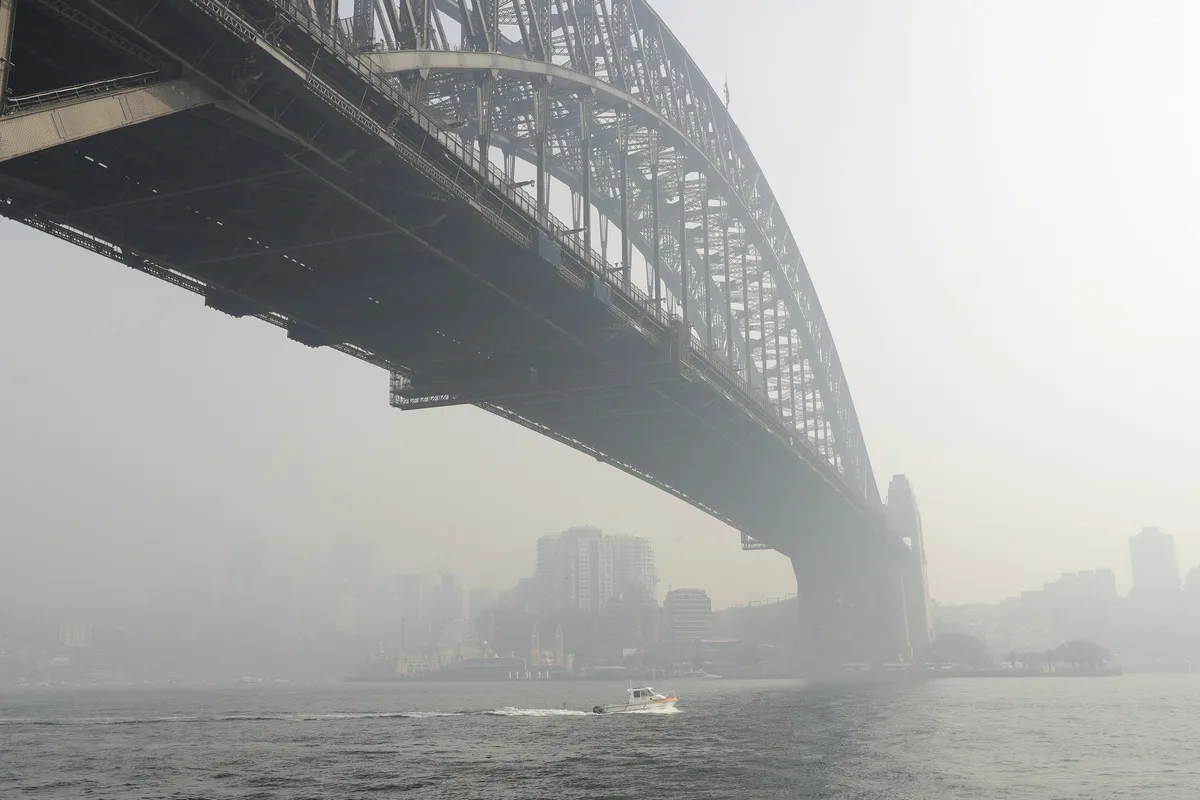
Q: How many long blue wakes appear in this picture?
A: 0